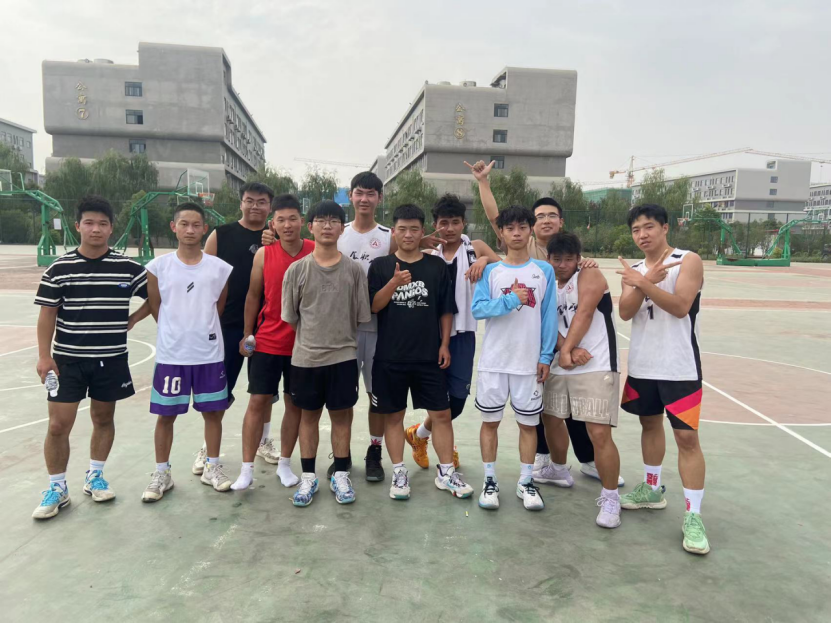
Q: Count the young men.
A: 12